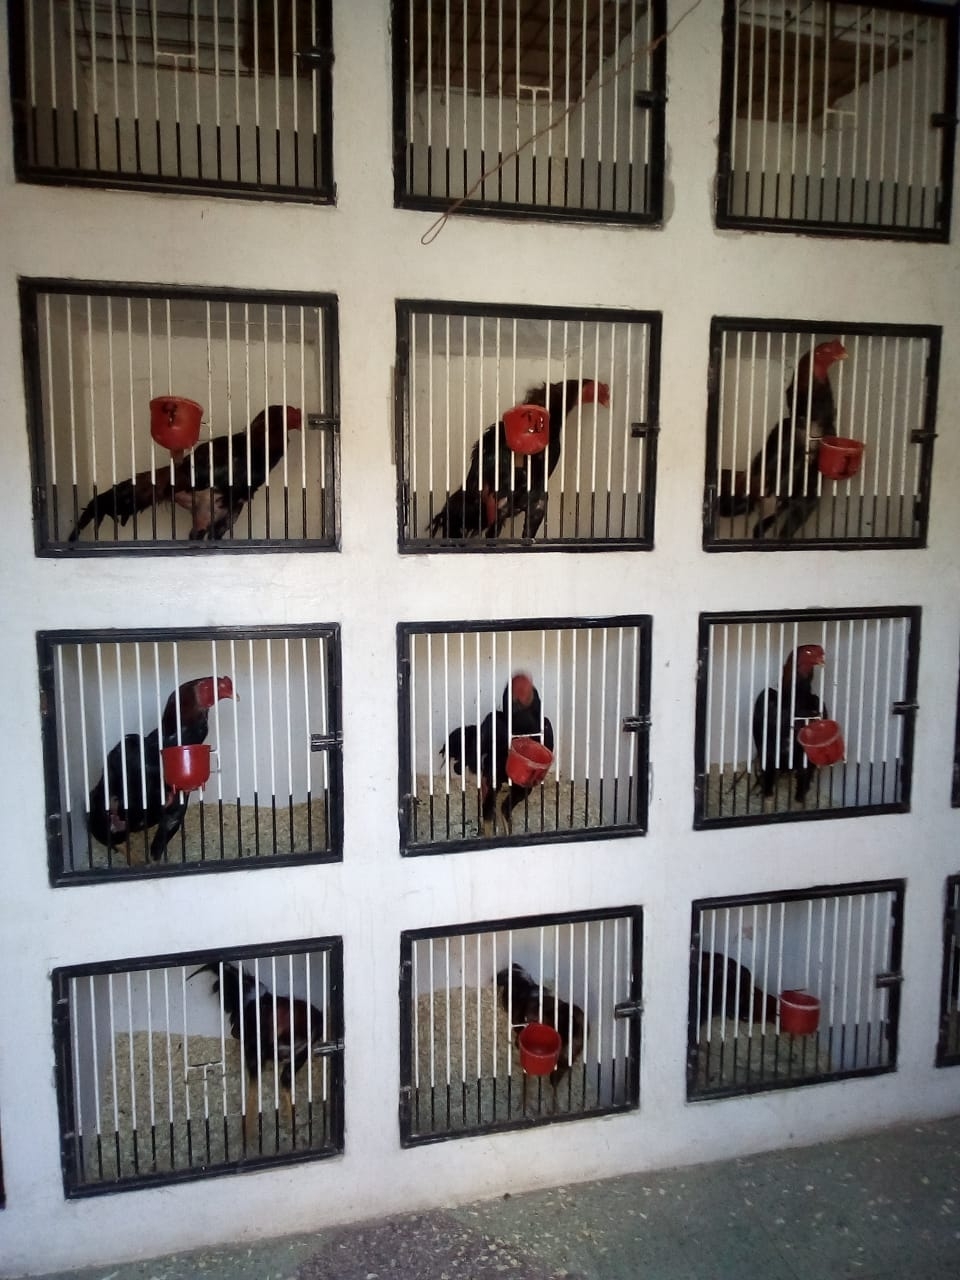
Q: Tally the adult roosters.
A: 9